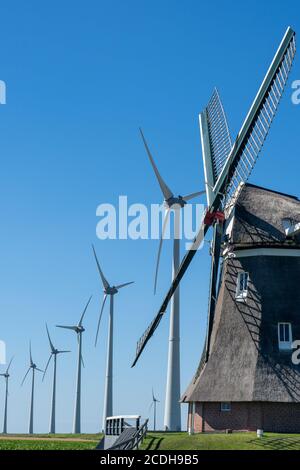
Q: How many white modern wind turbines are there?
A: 7